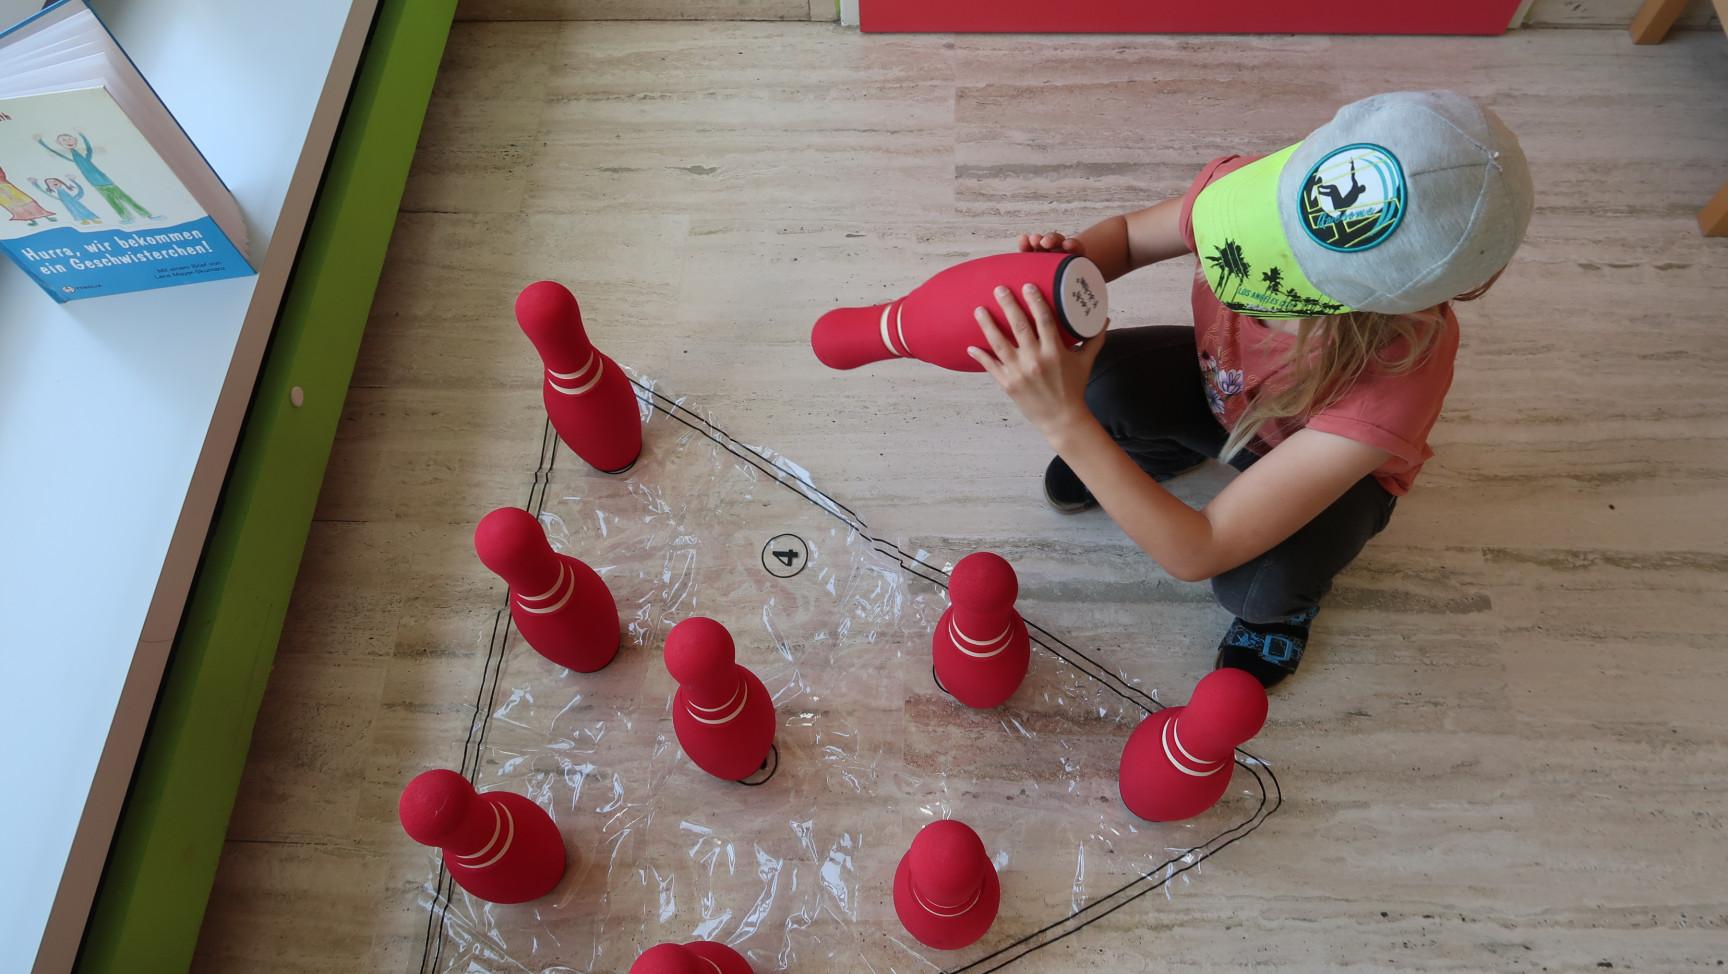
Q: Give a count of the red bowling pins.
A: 9